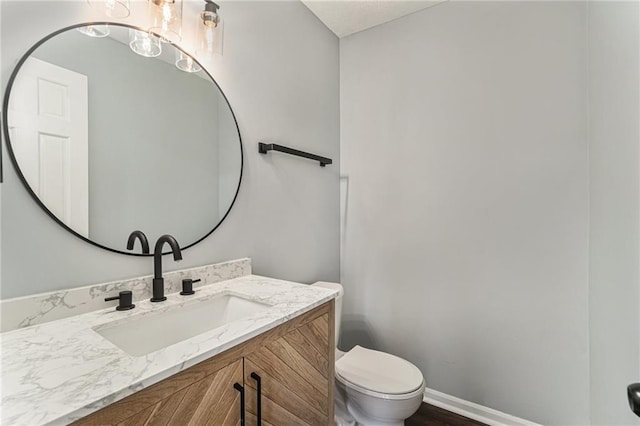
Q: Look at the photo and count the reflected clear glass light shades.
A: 3